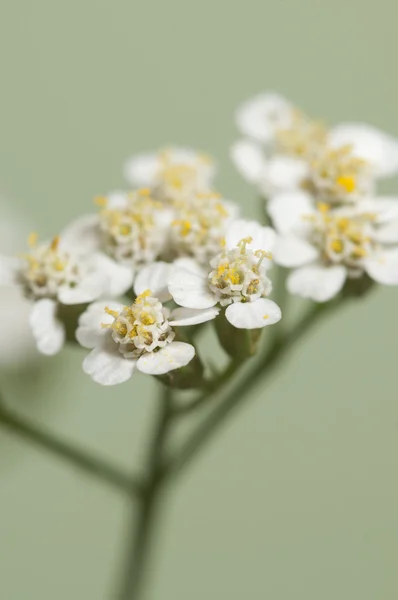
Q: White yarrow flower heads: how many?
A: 9